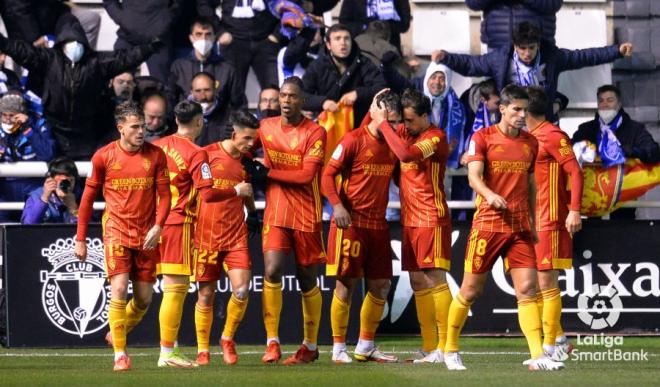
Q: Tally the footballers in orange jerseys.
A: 8